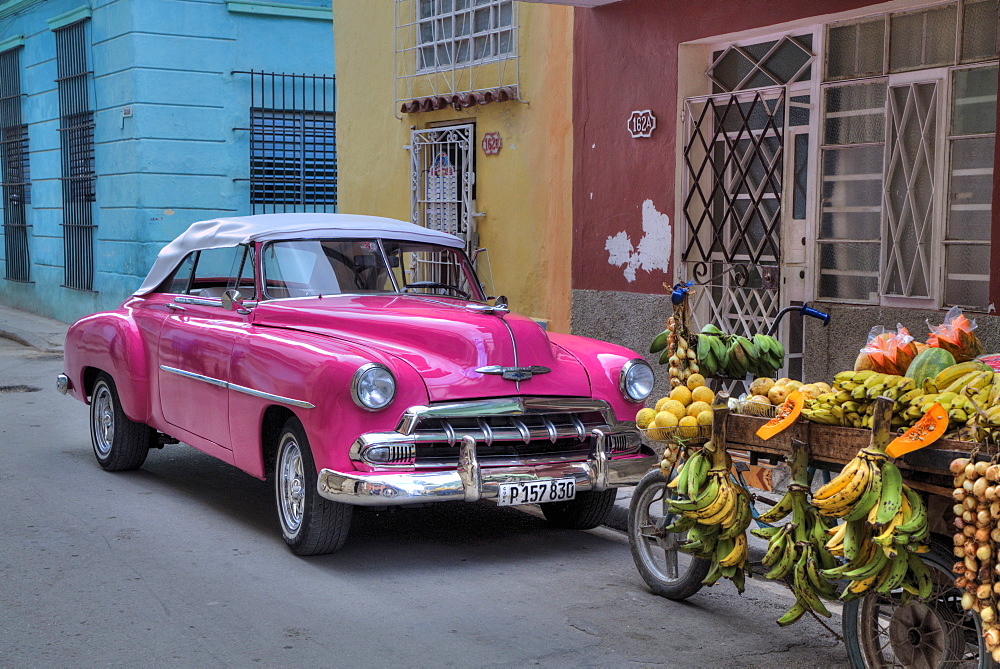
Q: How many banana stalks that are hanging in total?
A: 3